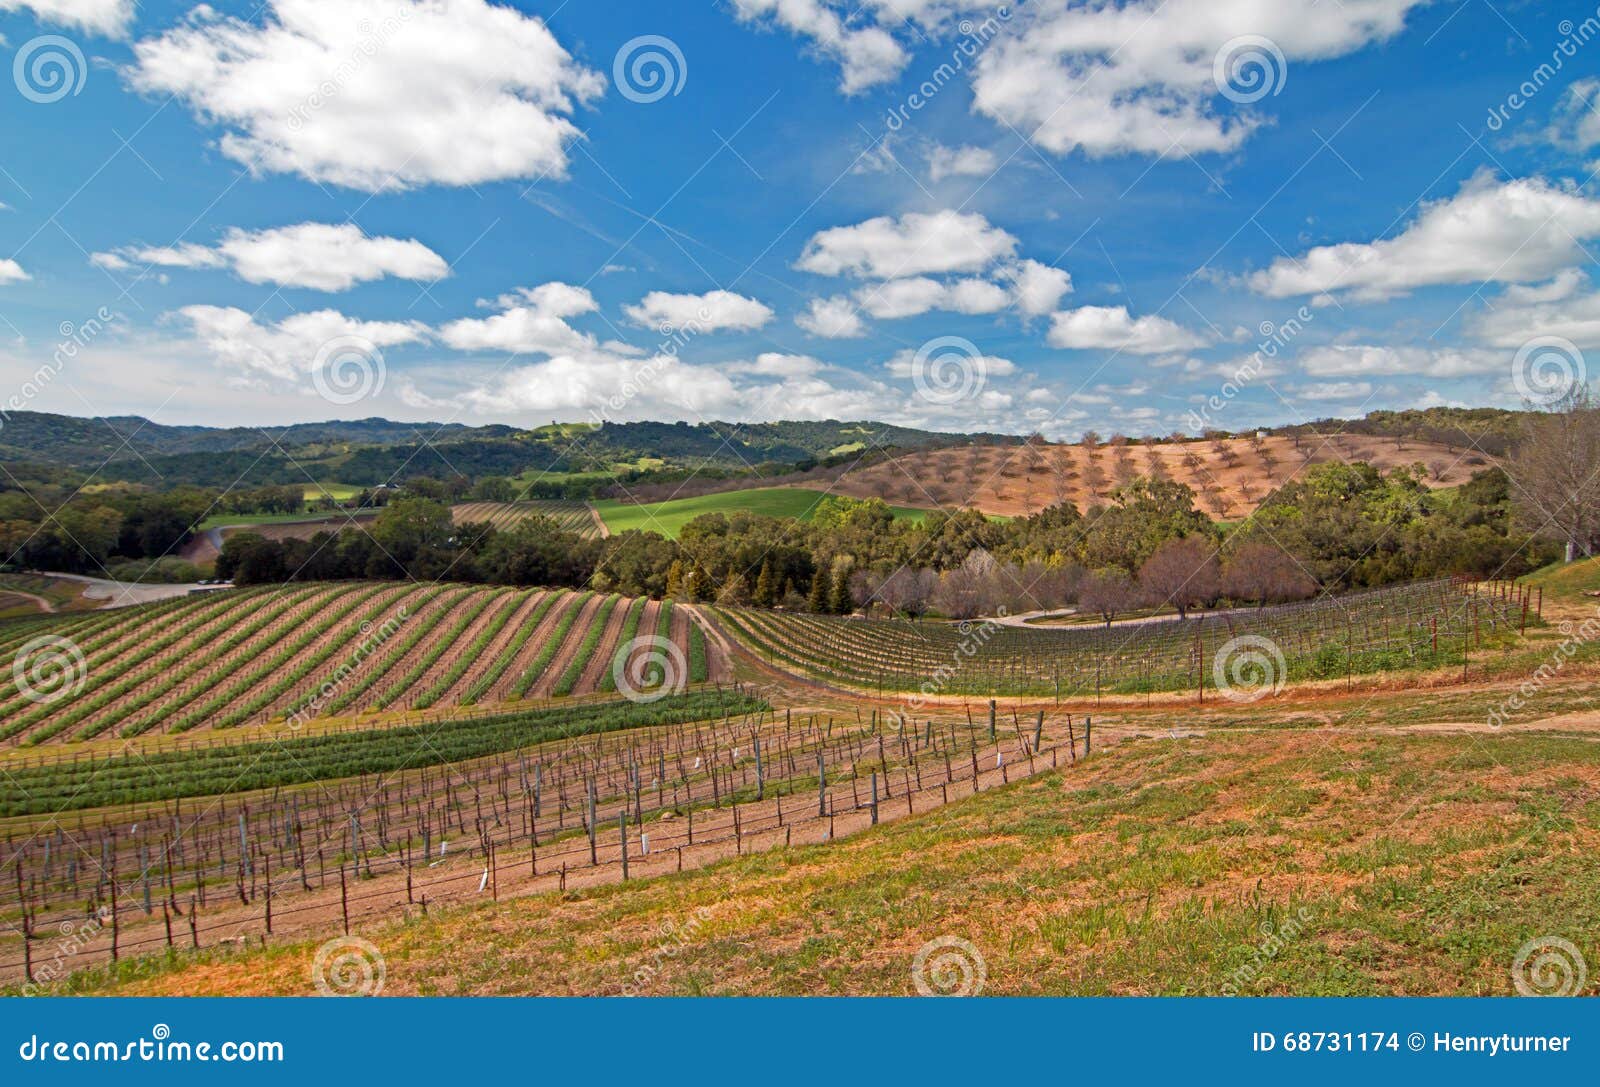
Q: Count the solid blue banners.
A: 1